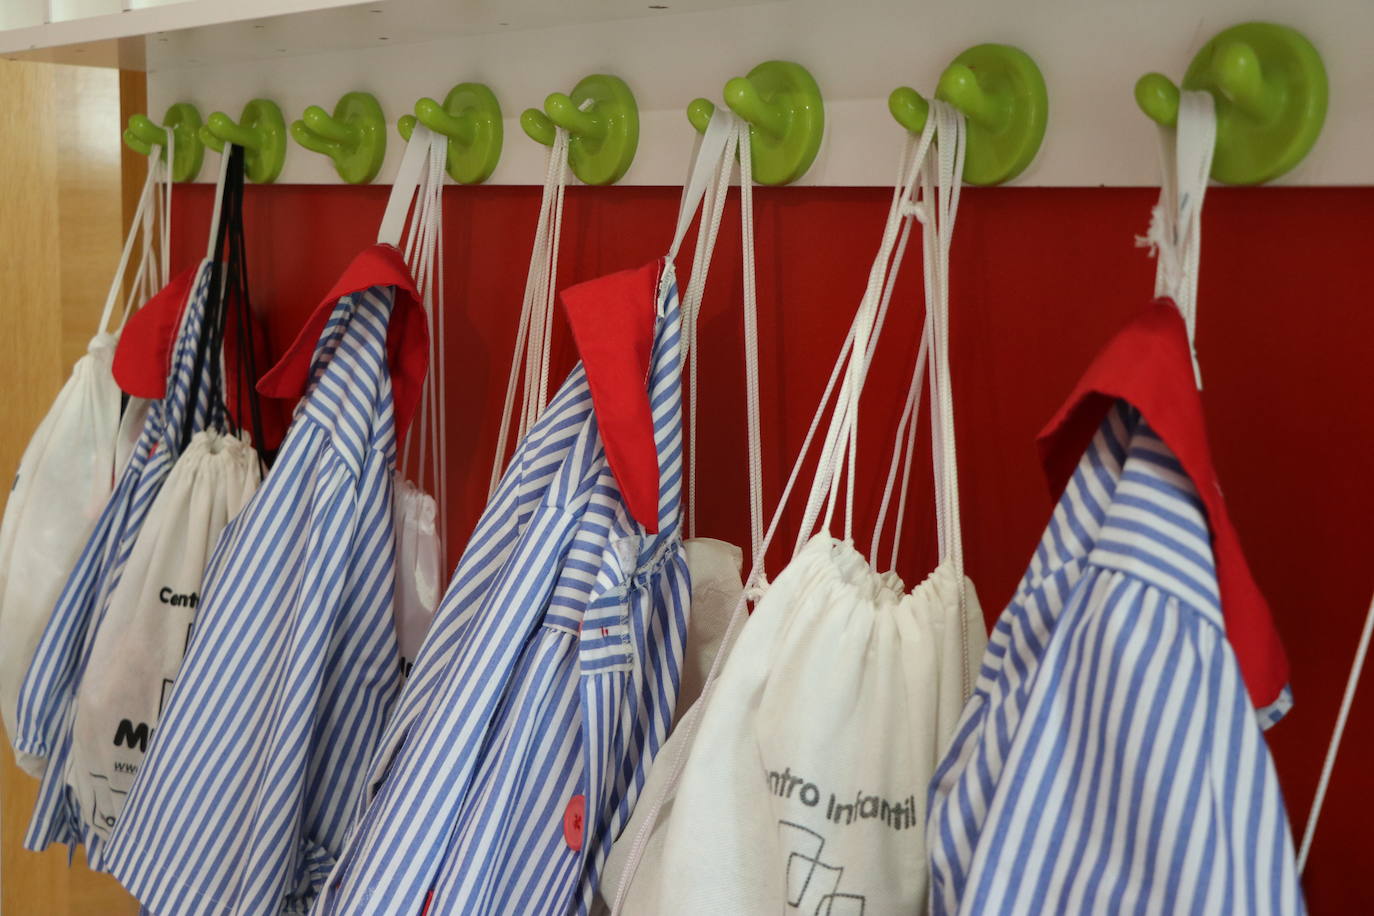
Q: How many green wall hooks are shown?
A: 8